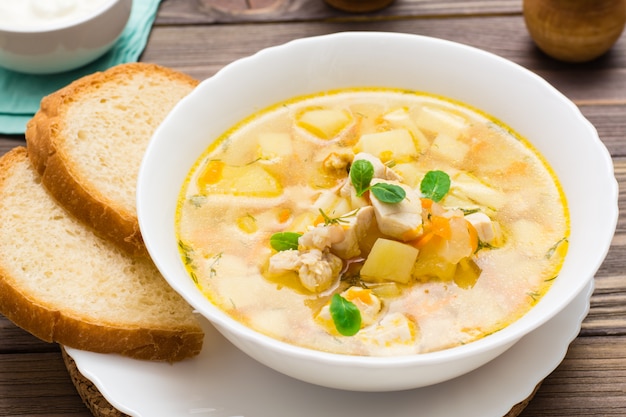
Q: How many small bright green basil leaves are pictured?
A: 5